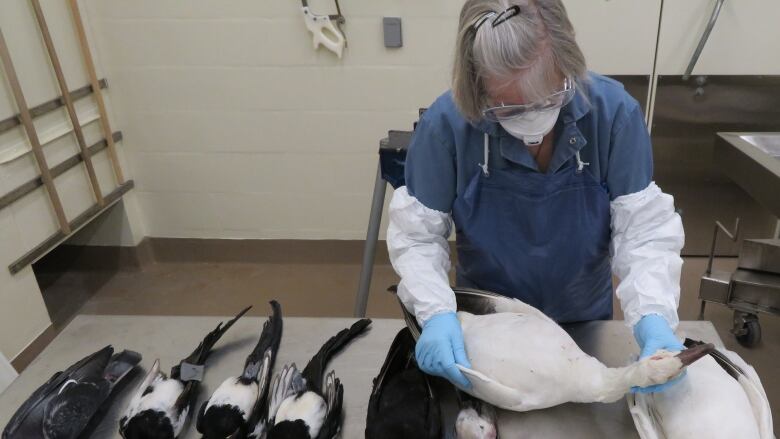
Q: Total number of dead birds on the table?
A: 8